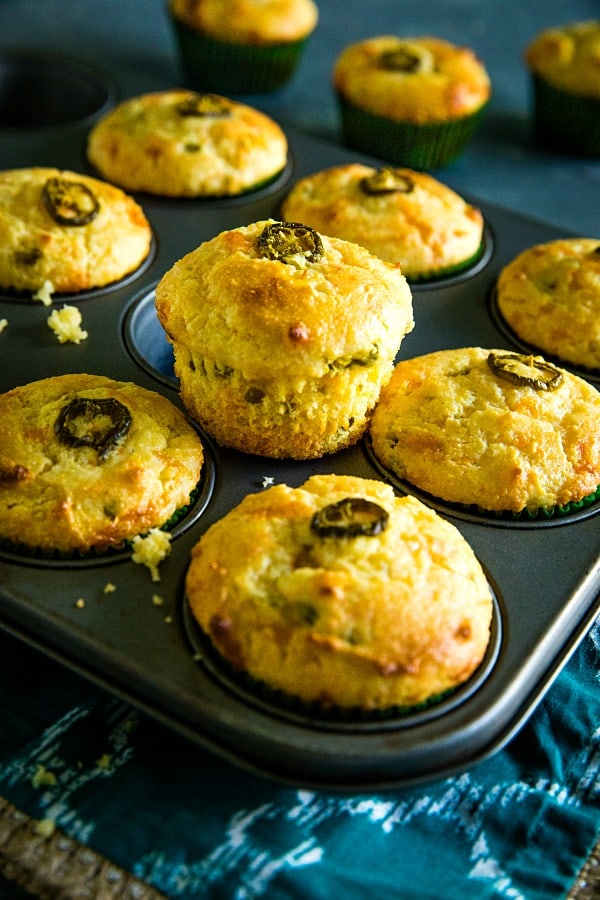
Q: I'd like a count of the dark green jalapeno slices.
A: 8